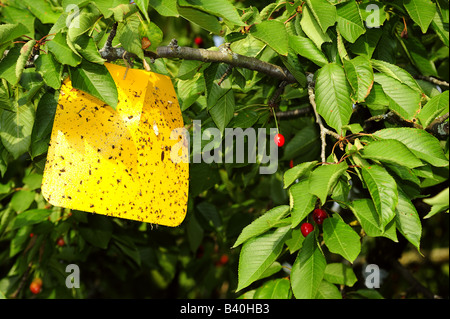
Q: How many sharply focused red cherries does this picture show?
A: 3